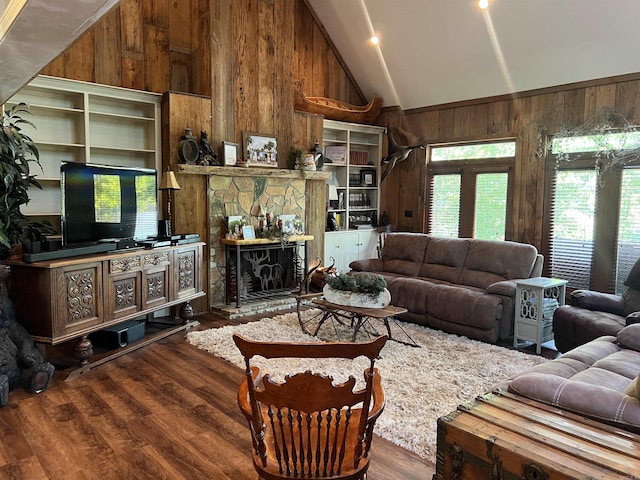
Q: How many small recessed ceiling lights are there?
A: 2